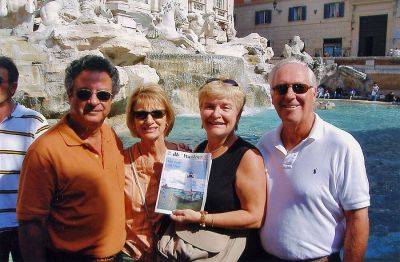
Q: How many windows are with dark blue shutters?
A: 3